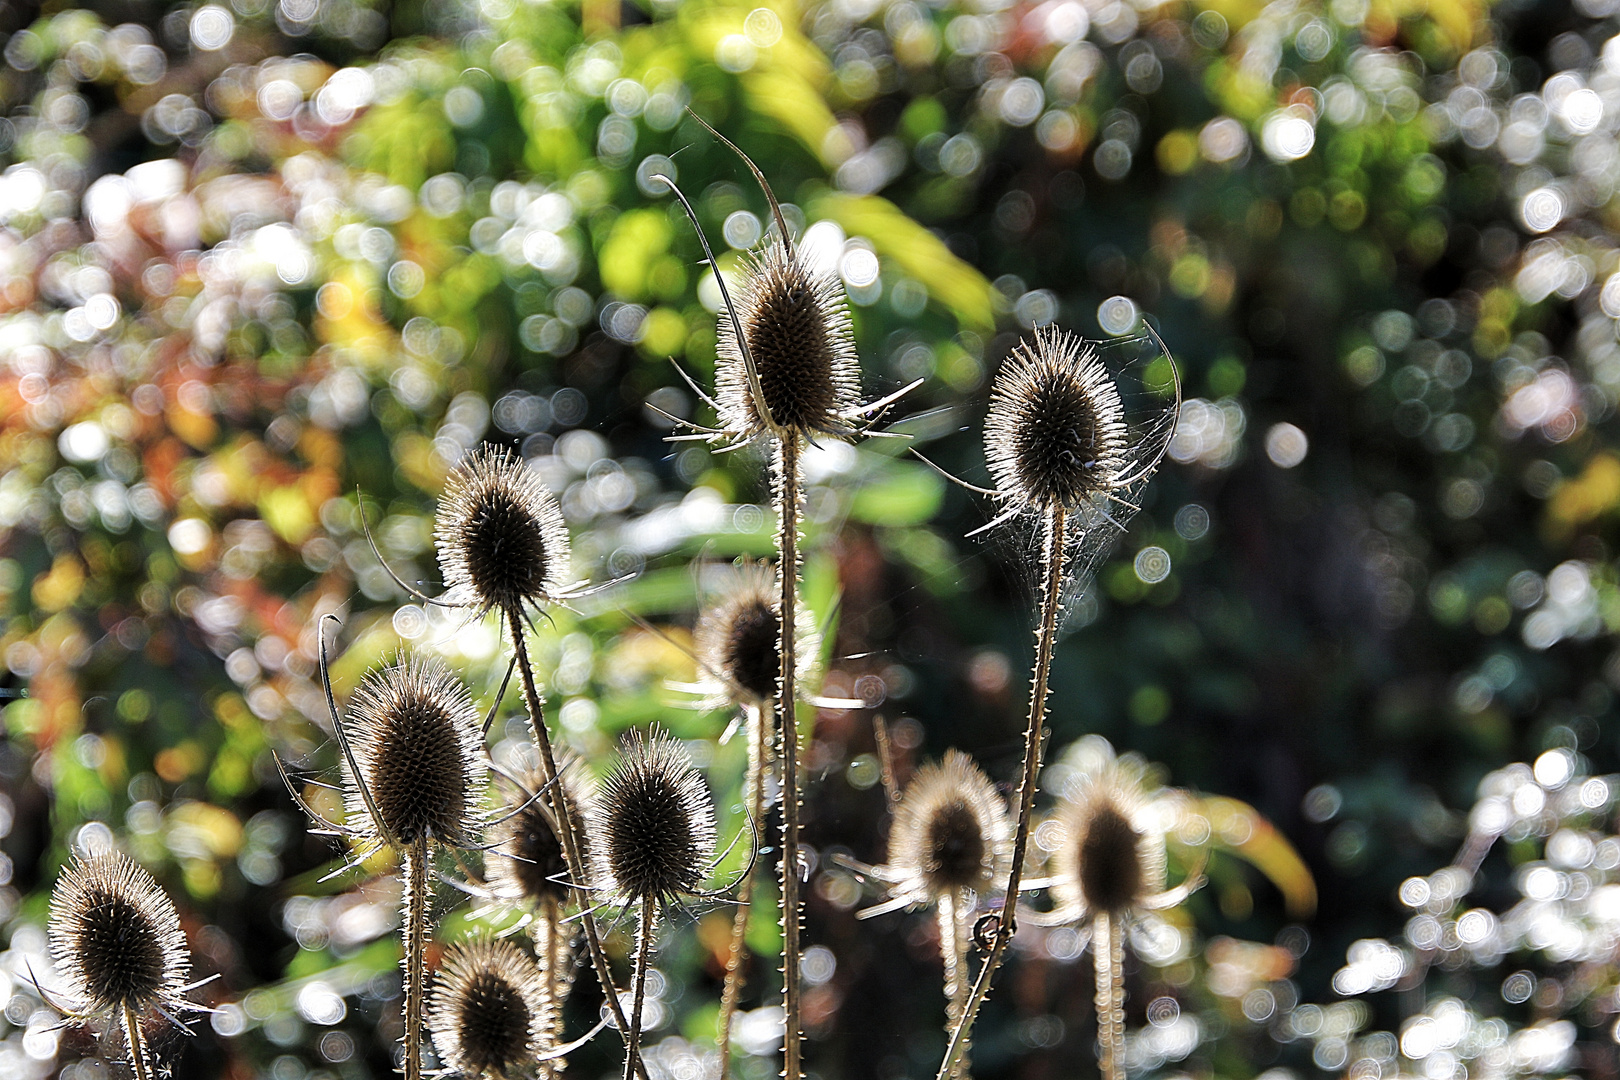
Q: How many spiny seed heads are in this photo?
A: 11